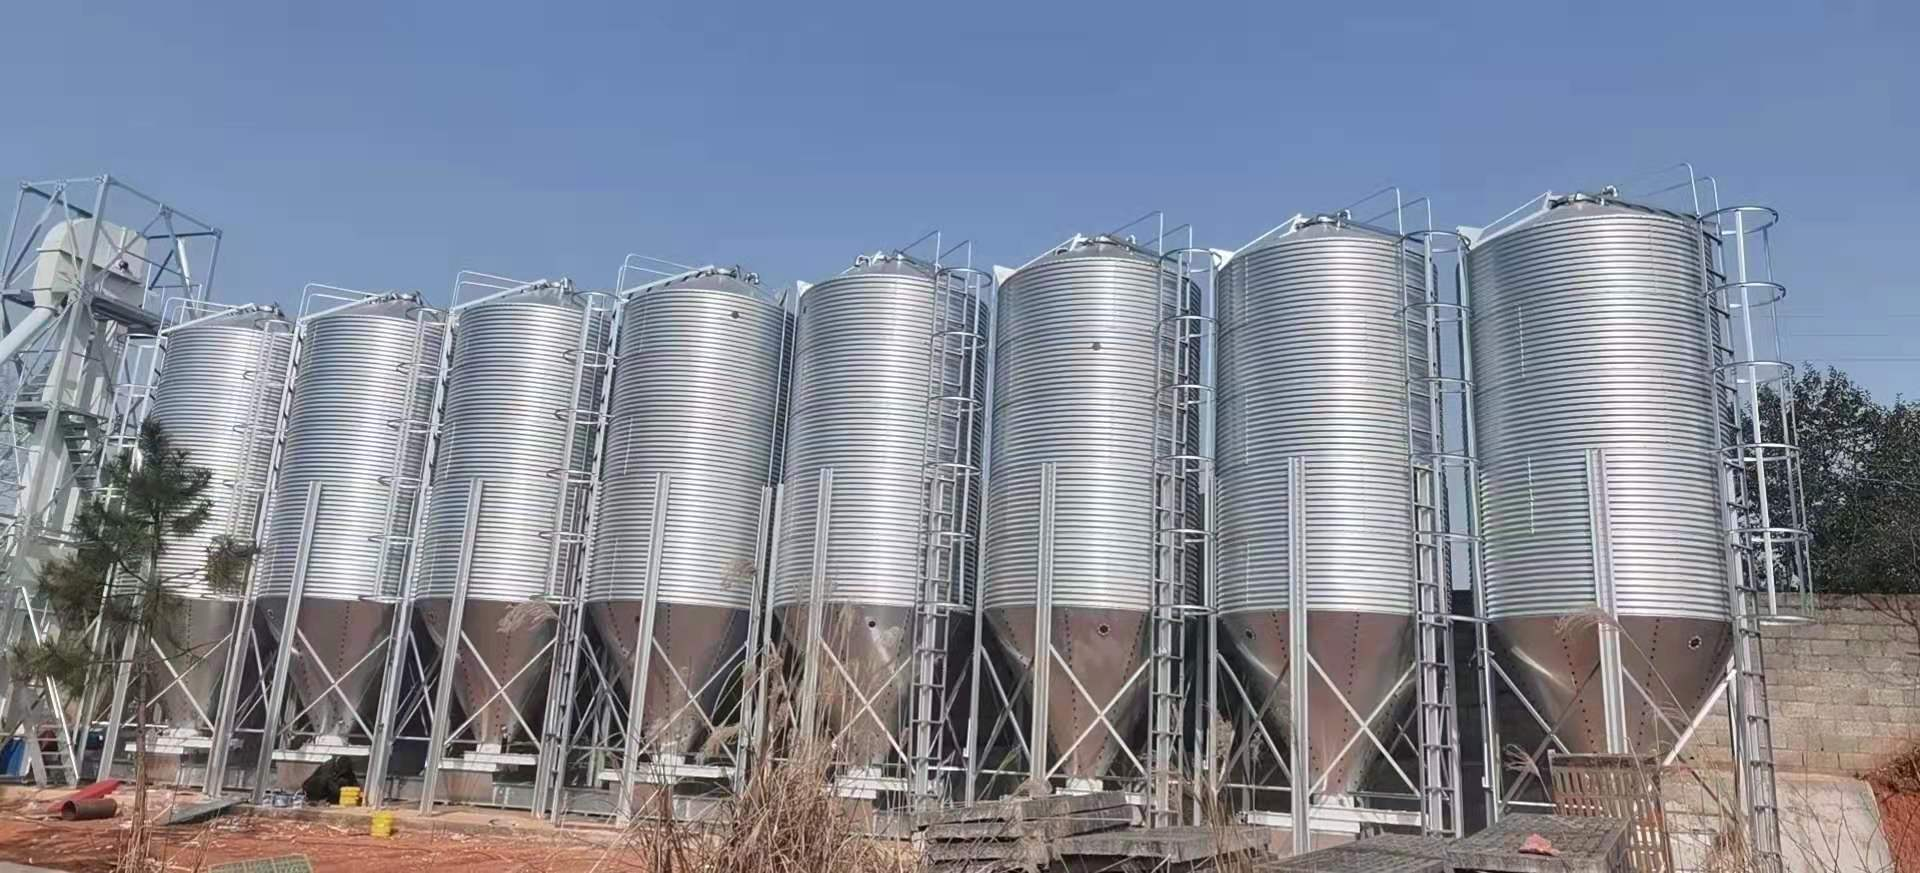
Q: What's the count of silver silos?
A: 8